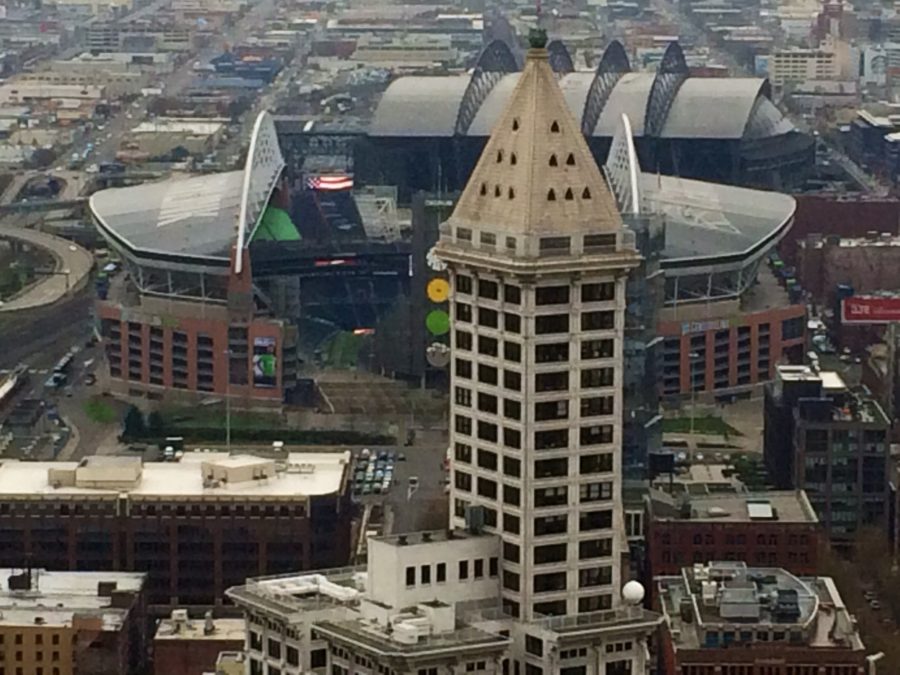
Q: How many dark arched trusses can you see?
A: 4